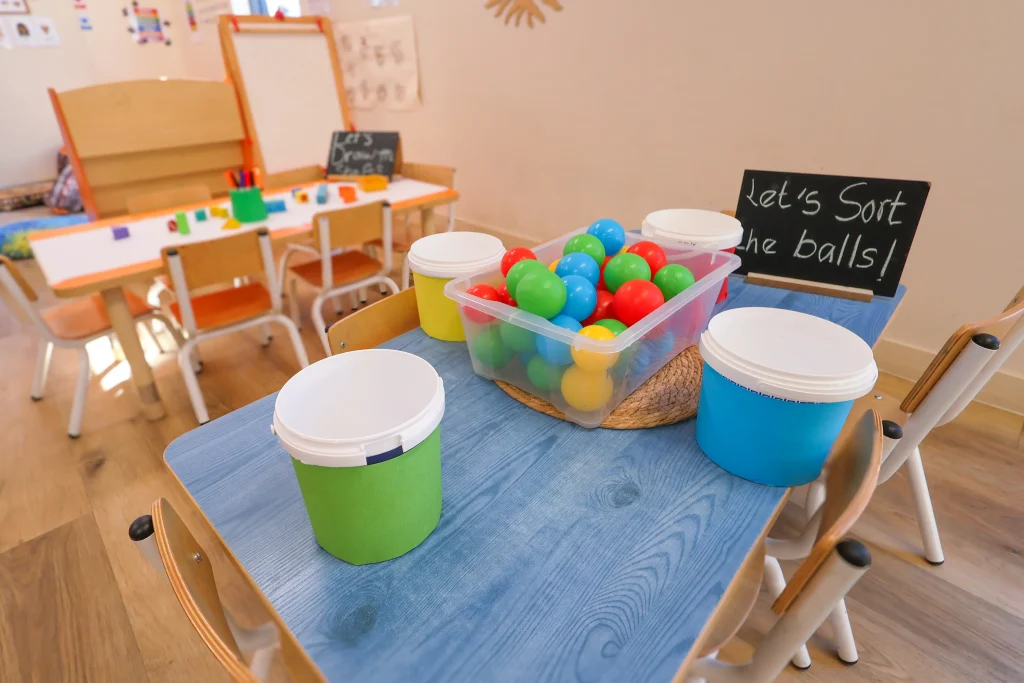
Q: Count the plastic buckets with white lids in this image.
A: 4